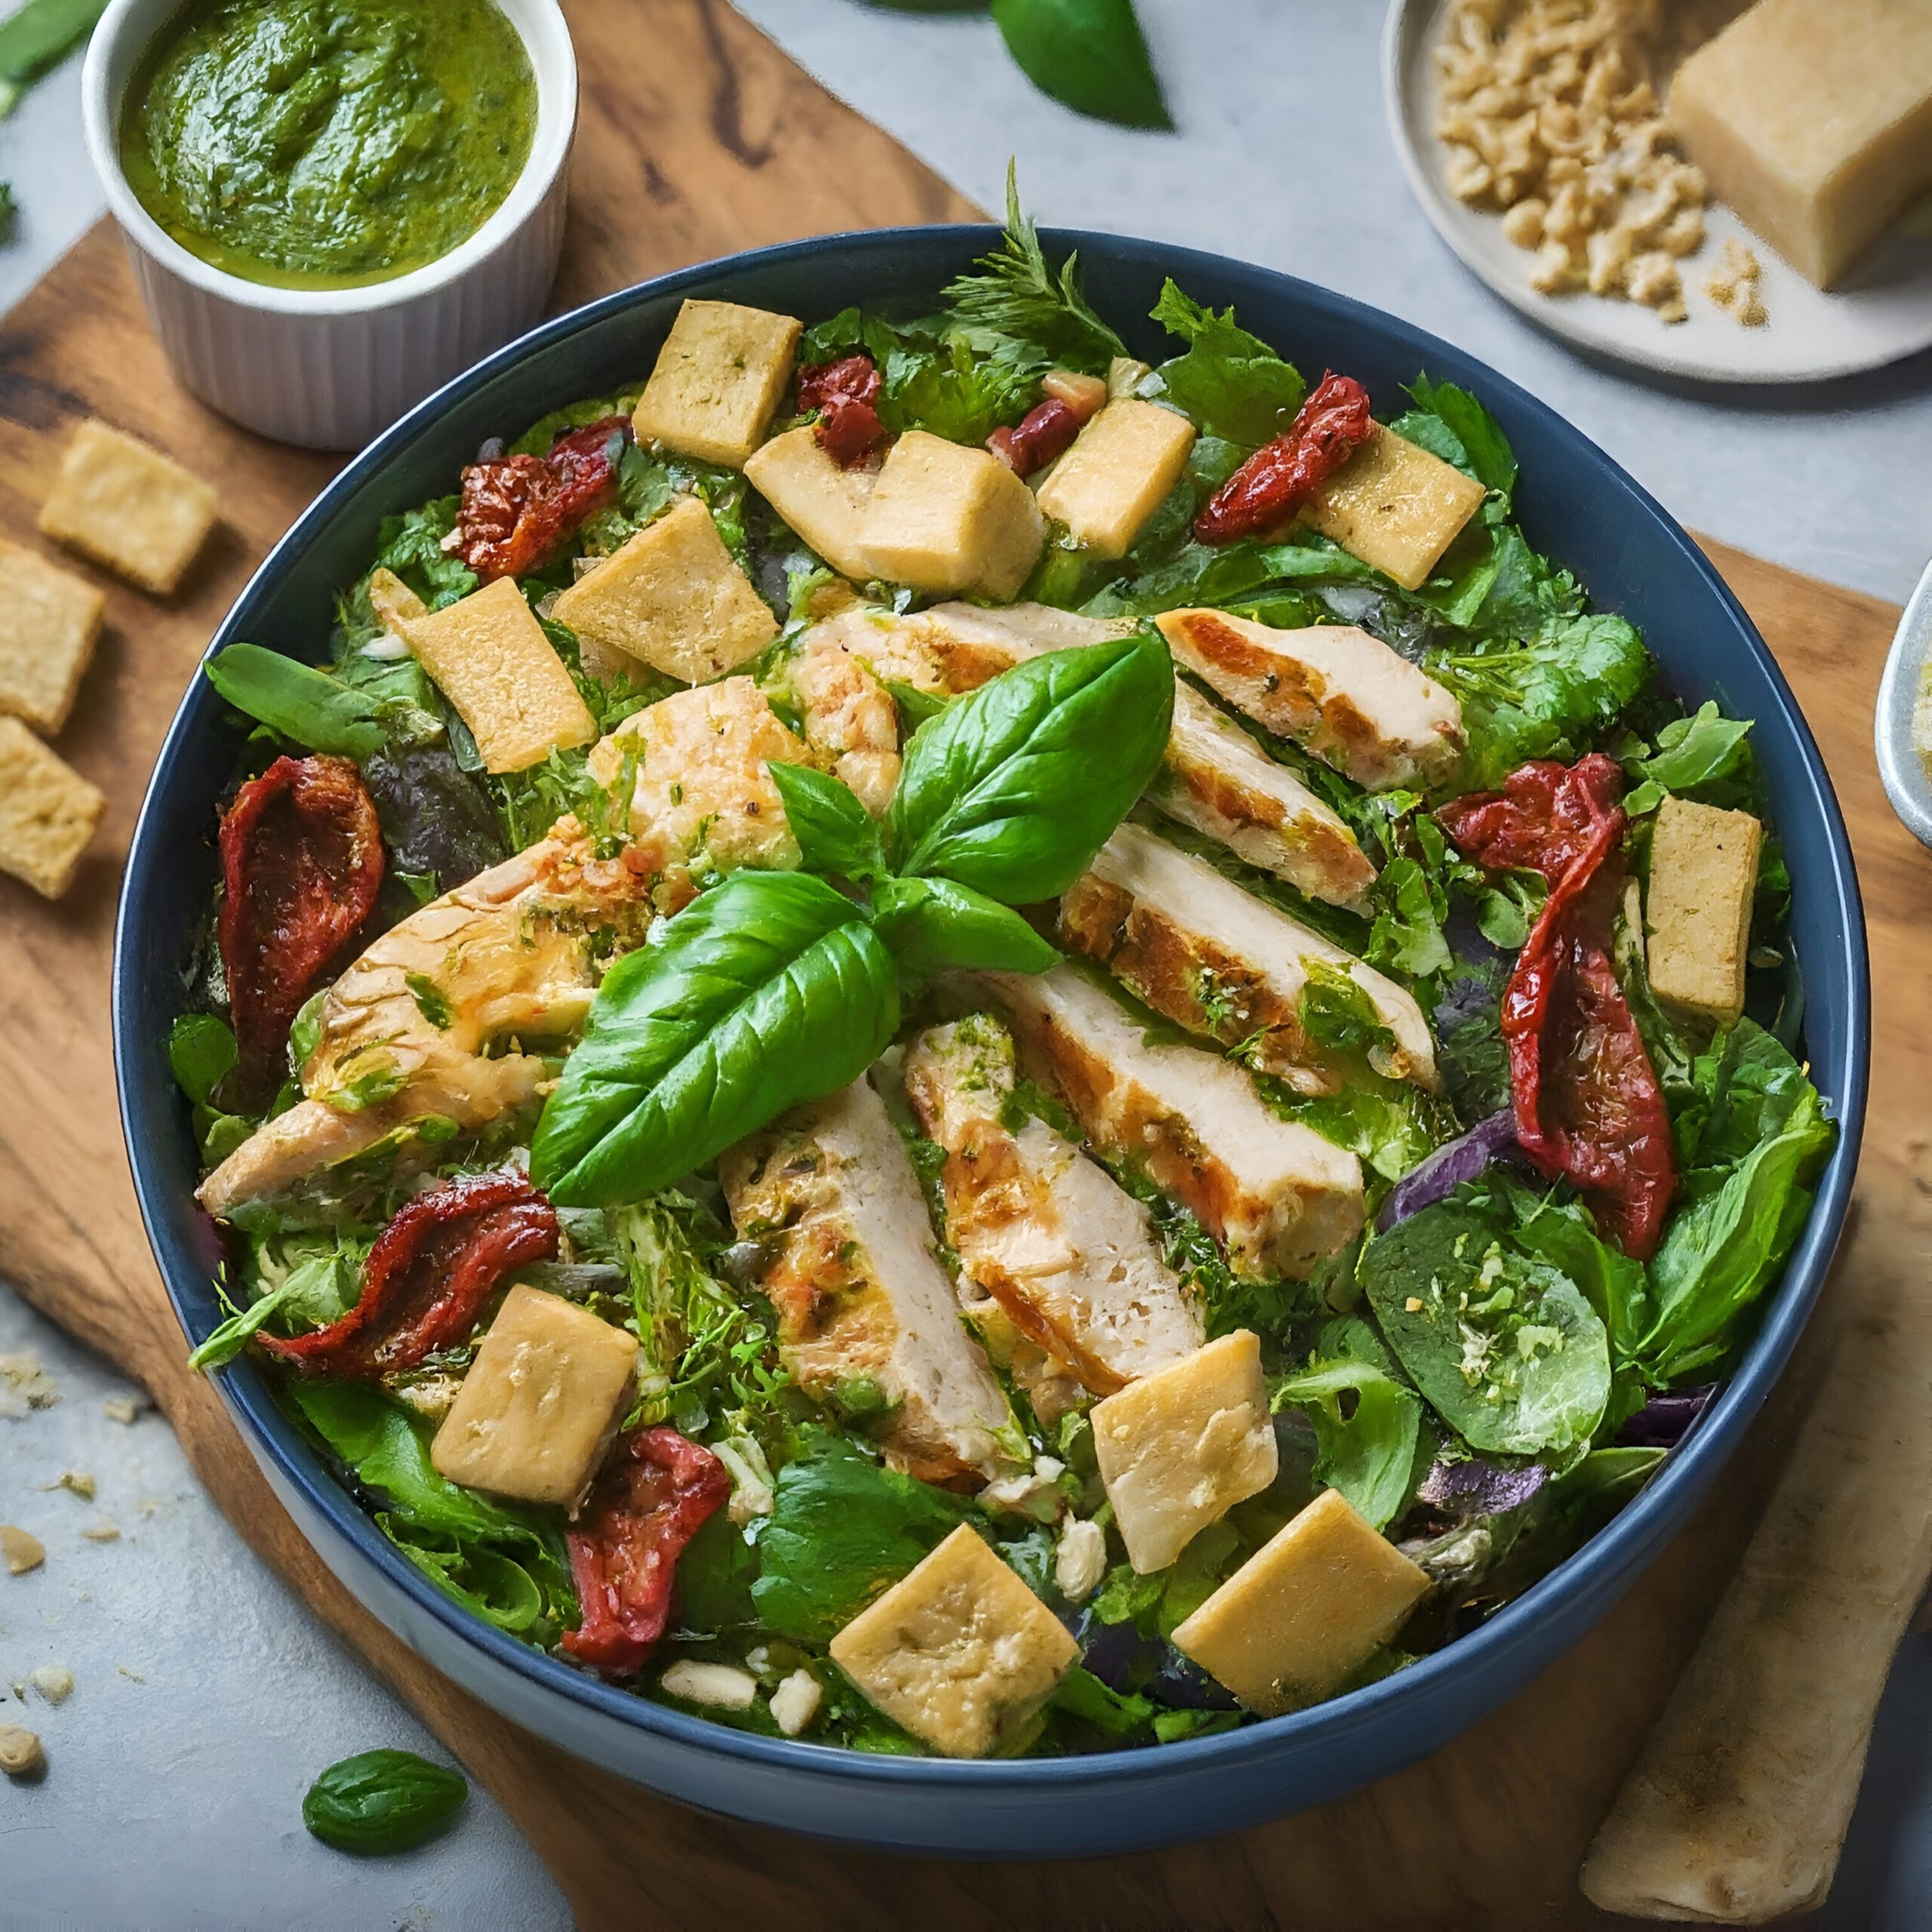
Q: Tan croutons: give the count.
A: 15